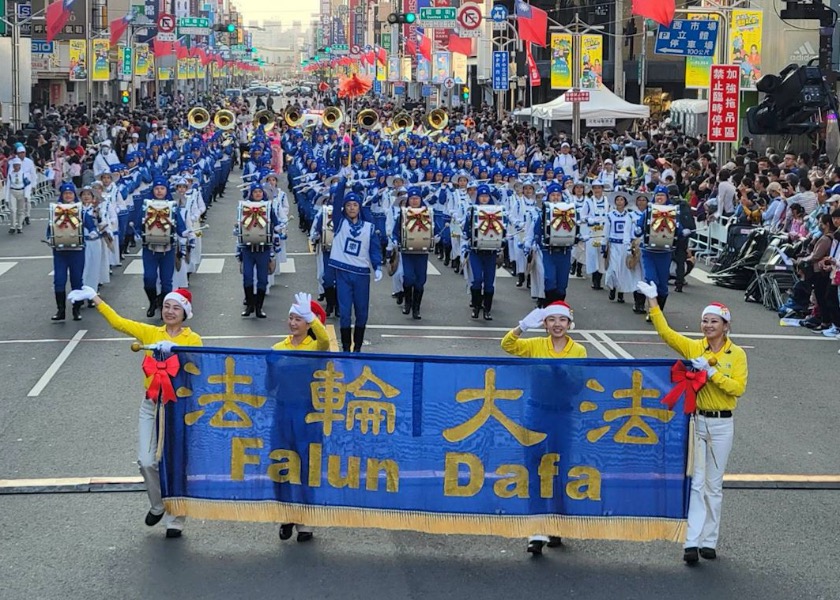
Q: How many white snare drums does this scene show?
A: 8